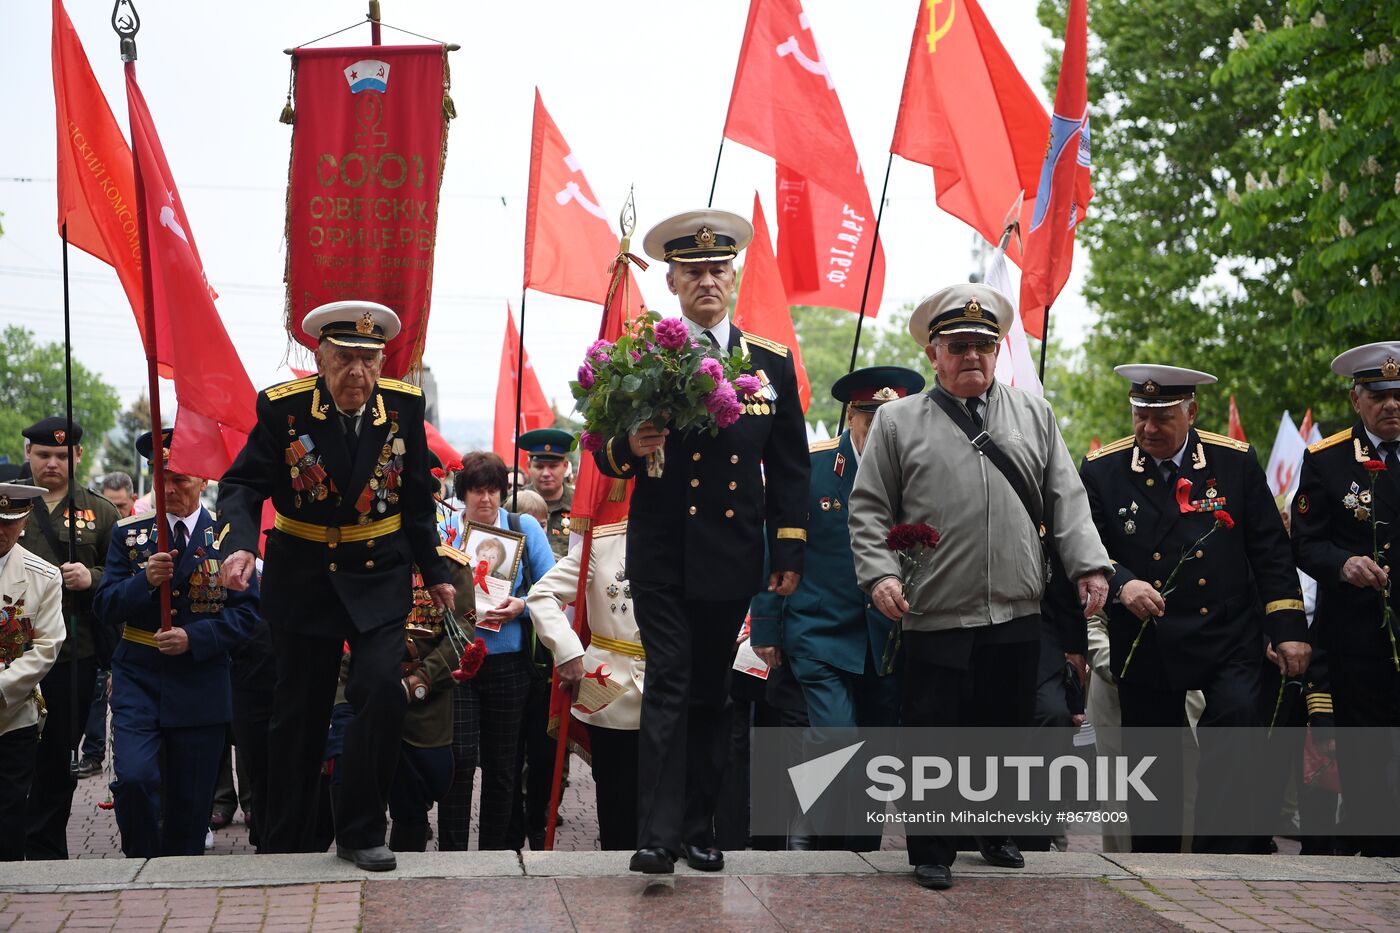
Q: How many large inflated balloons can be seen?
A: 0